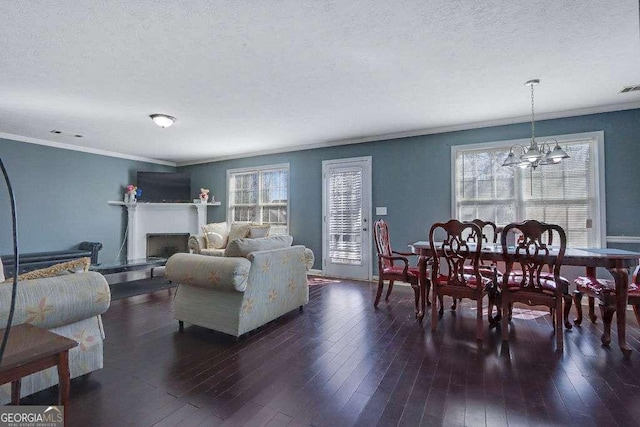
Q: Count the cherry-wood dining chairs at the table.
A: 6